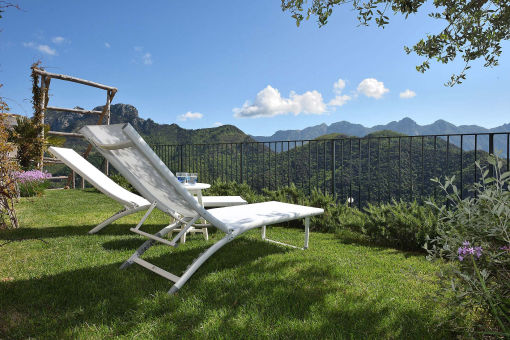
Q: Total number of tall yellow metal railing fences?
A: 0